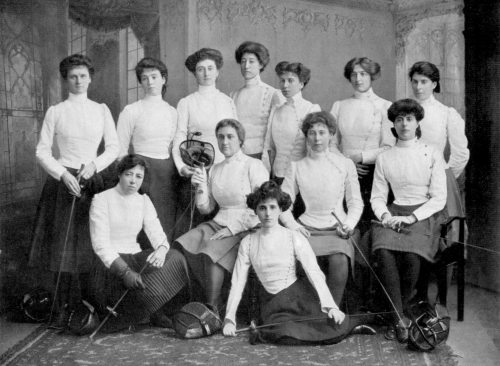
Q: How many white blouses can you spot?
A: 12